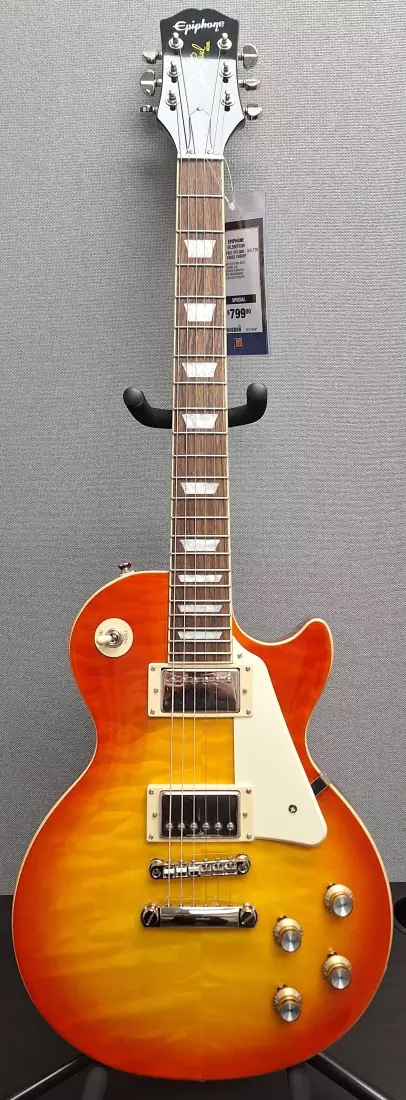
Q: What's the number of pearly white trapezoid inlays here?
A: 9